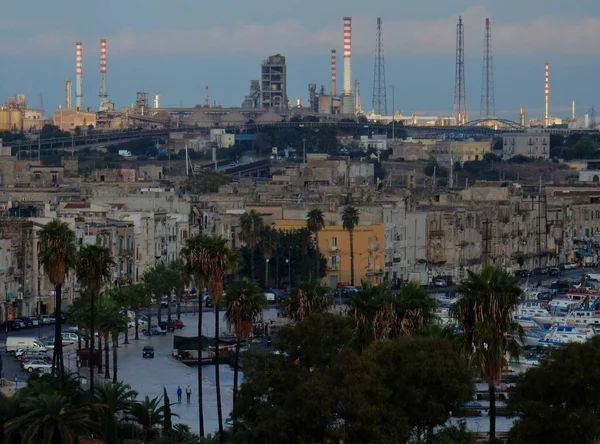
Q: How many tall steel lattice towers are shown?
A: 3